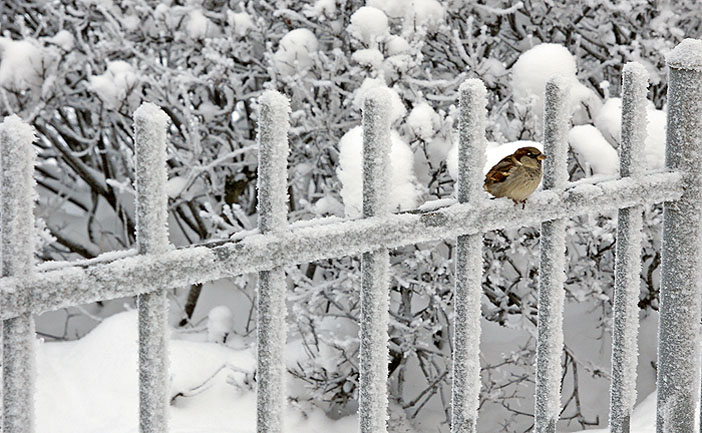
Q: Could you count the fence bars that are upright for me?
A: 8